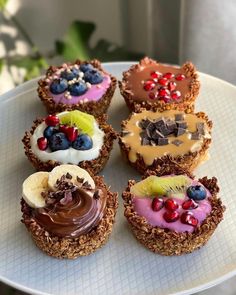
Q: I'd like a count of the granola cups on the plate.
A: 6